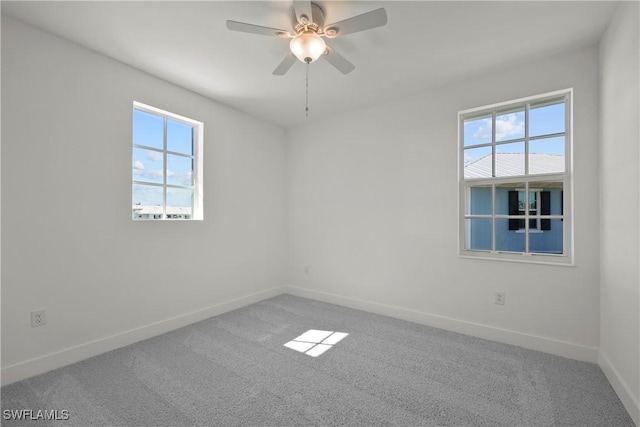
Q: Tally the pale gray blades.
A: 5